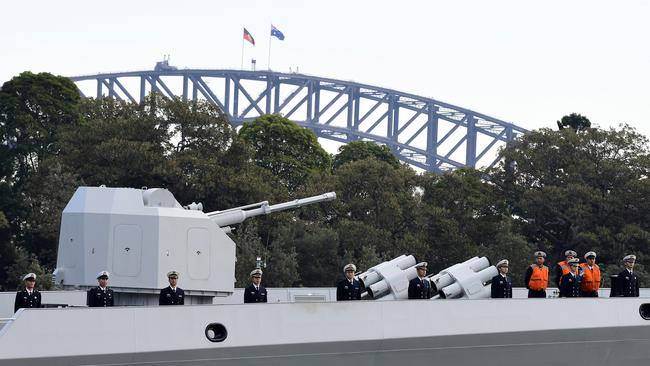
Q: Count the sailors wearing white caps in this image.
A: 12